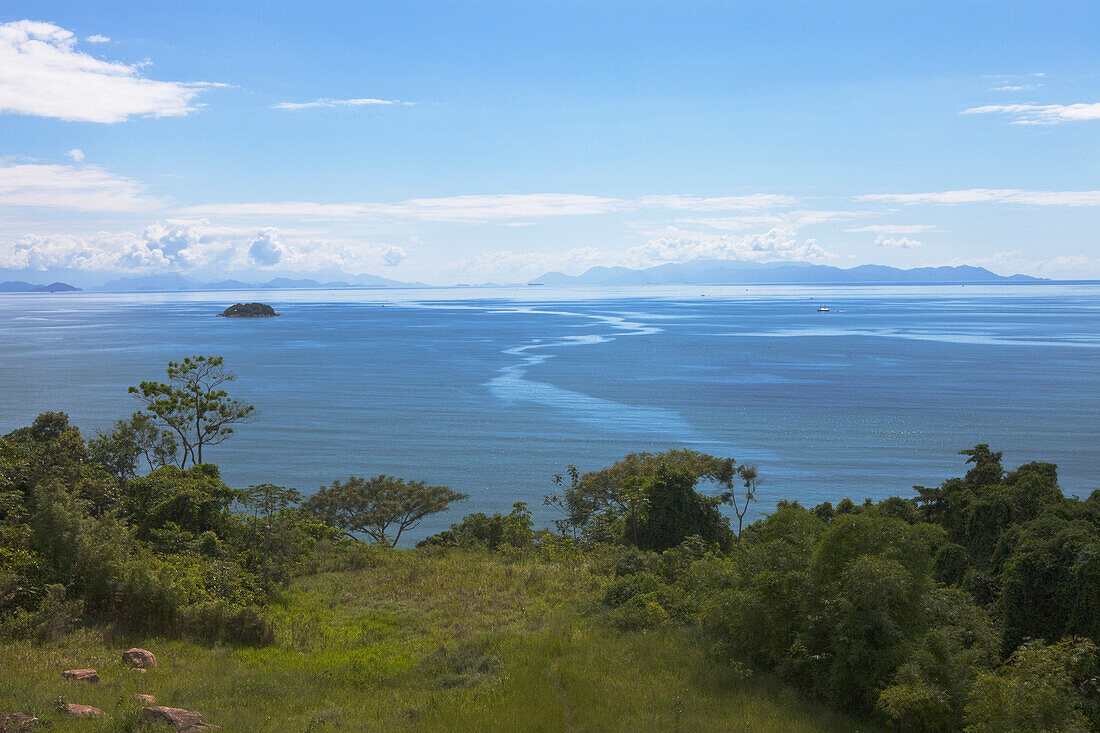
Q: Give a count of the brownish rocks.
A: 6